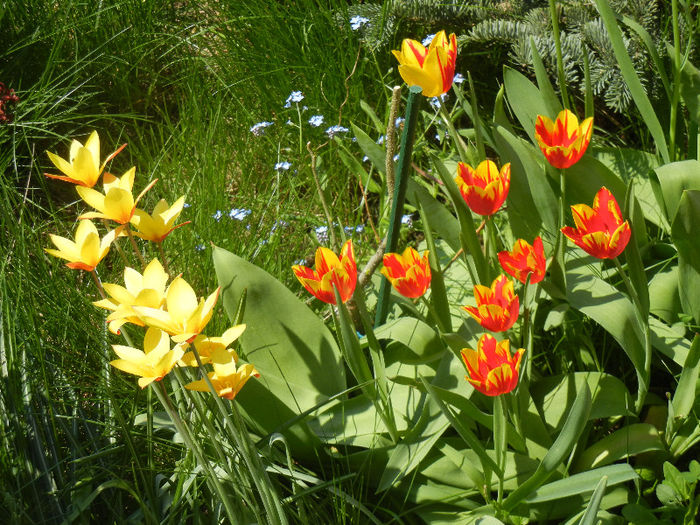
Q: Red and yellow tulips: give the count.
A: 9